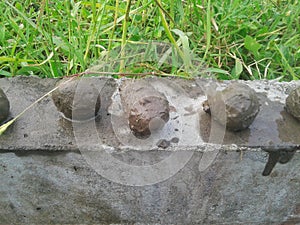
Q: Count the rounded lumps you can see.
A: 5